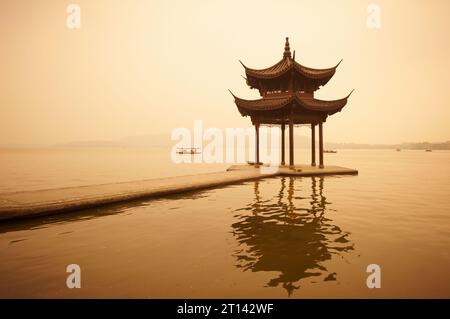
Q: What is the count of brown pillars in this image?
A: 5